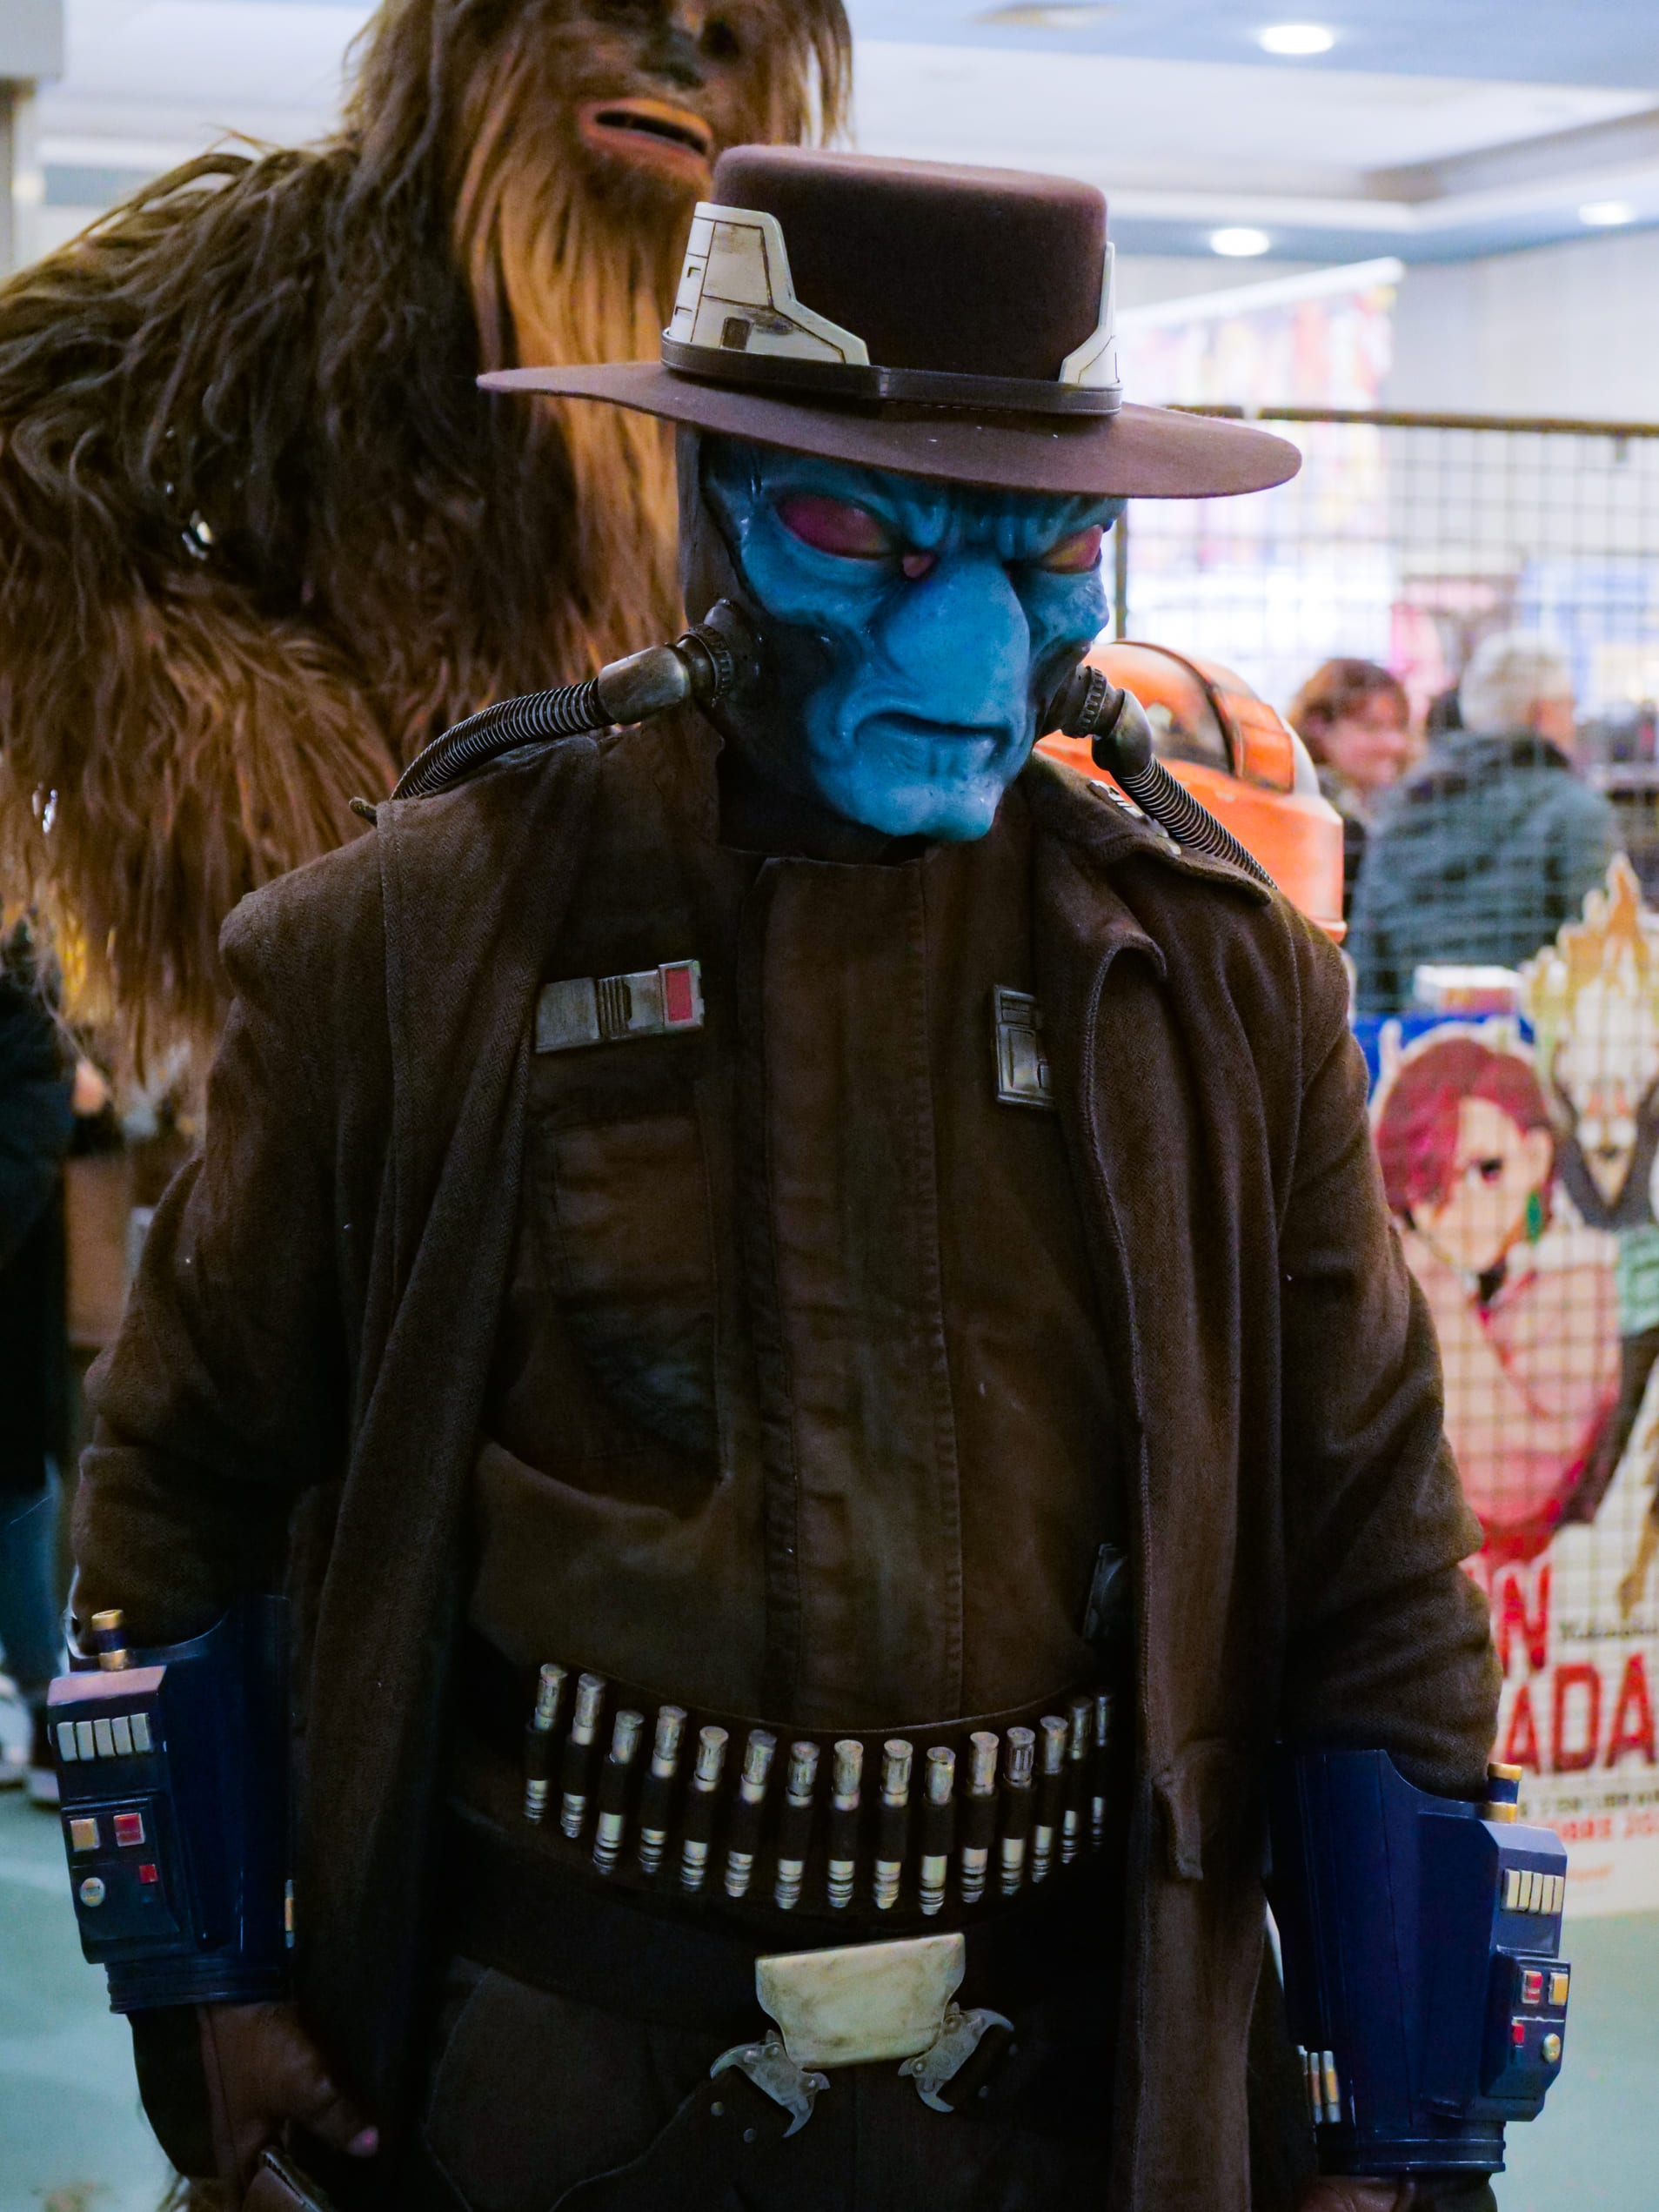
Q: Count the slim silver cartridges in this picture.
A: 15